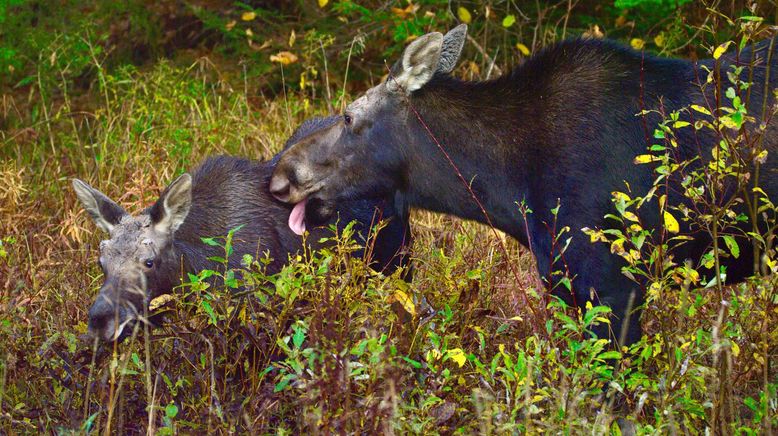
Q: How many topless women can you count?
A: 0